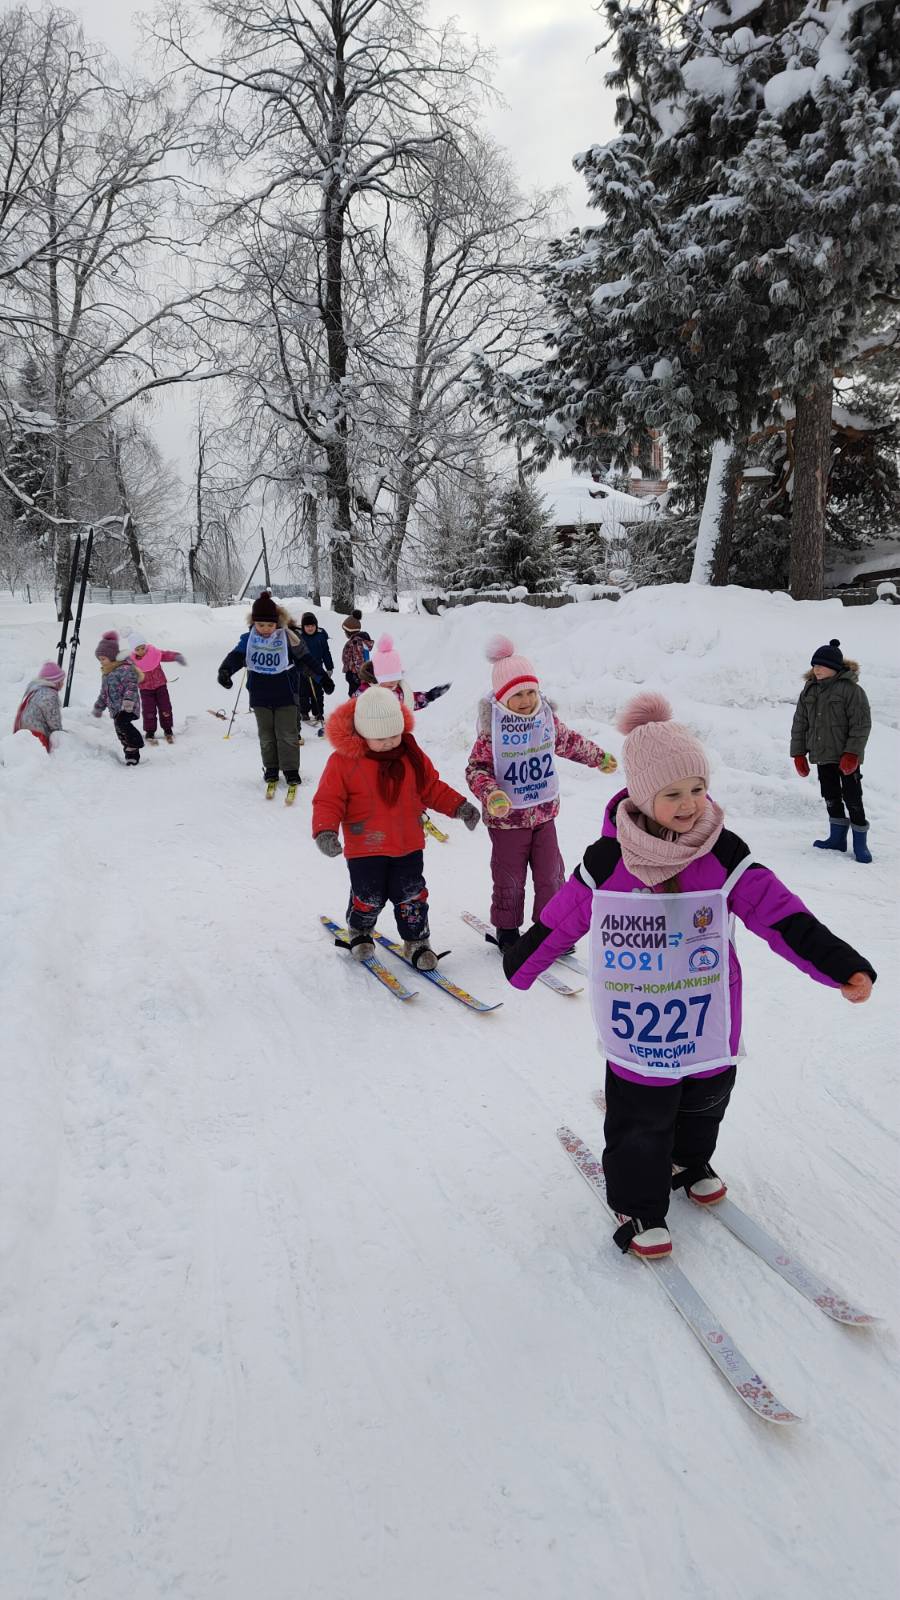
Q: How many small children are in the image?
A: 11